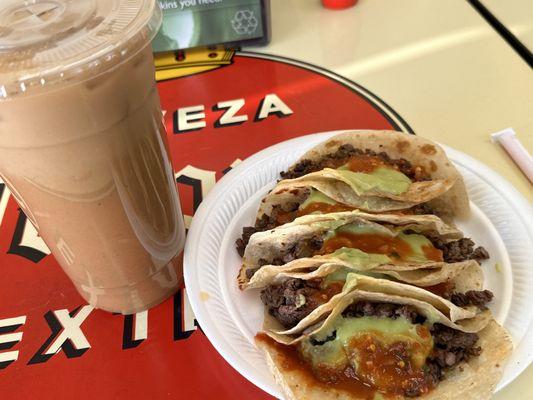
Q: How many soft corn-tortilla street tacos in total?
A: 5